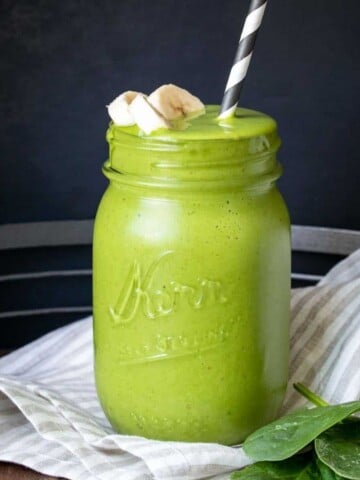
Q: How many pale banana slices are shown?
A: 3